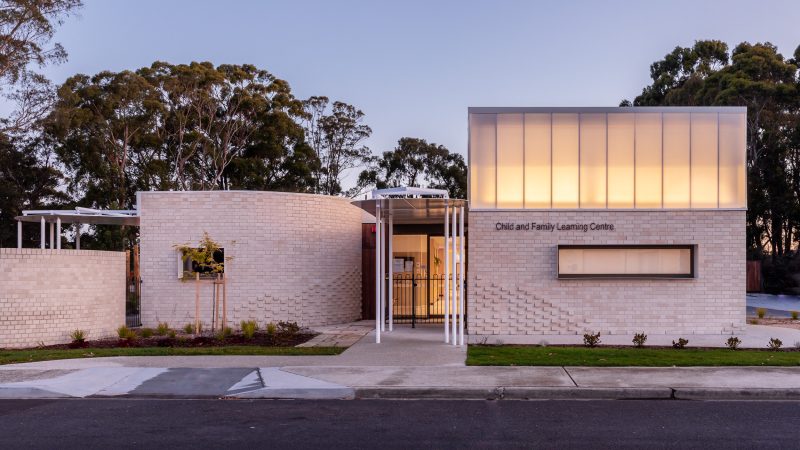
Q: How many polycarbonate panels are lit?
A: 10